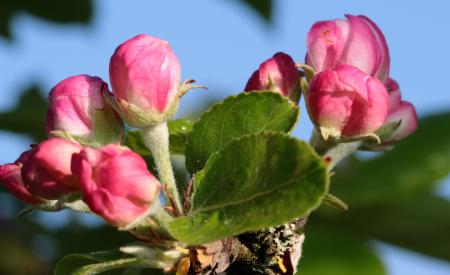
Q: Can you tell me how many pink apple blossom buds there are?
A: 9